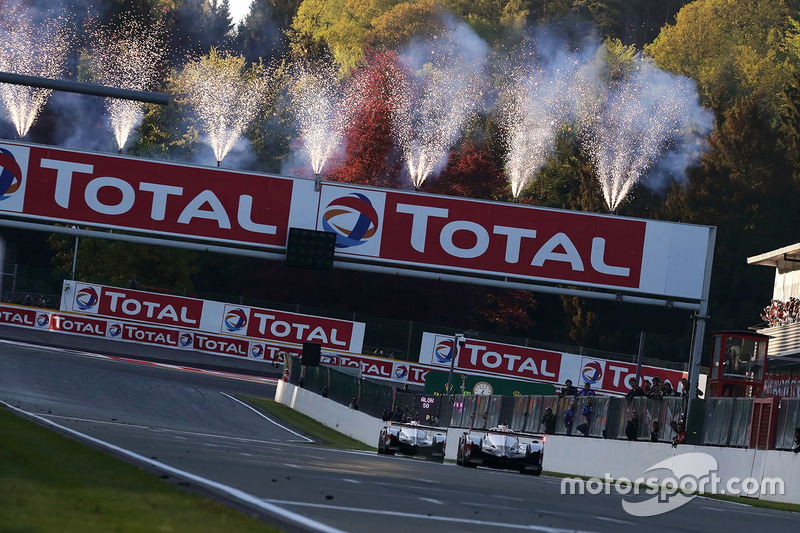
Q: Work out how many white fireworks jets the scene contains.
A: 7